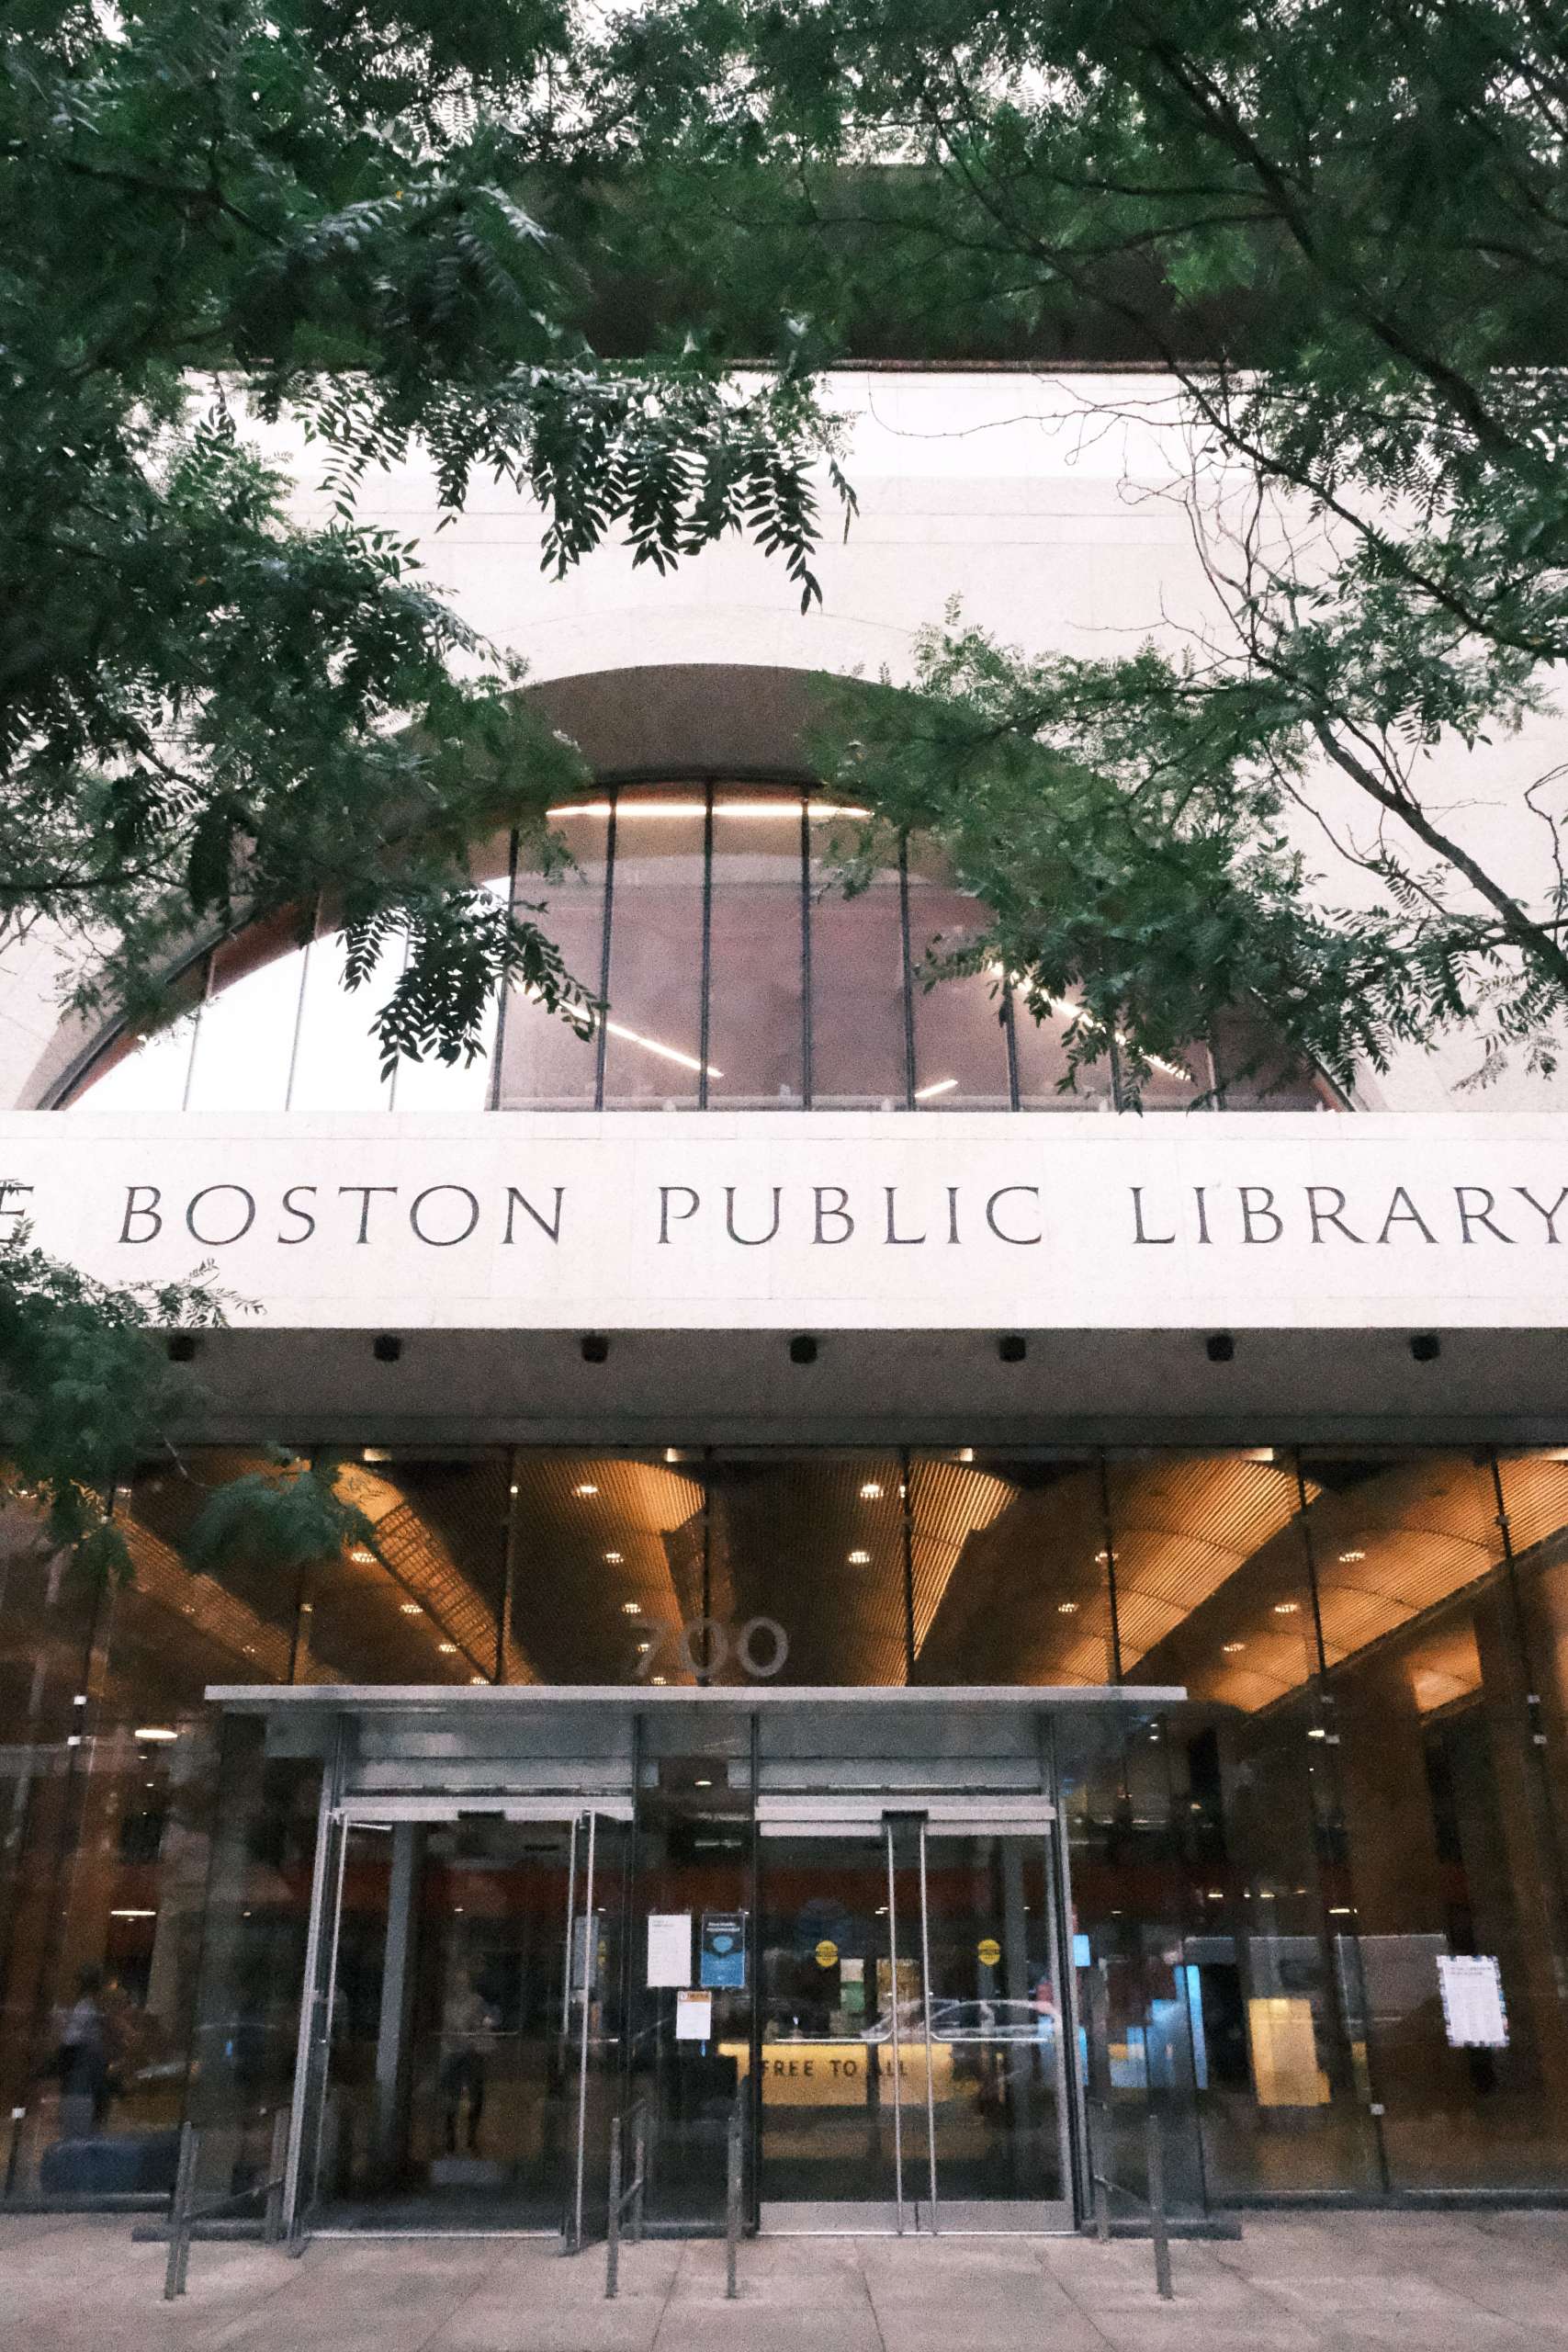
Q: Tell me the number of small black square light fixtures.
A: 7